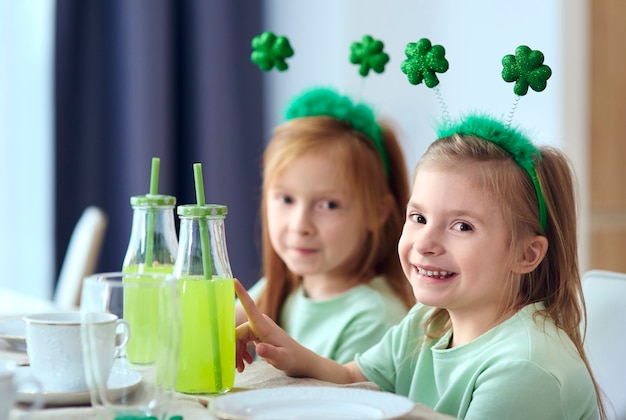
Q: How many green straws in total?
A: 2